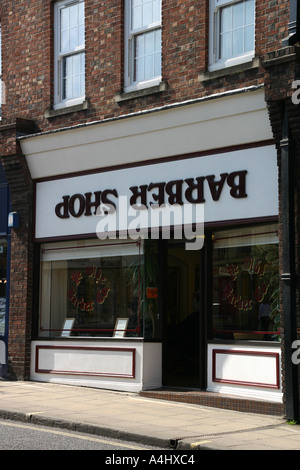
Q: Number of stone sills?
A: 3